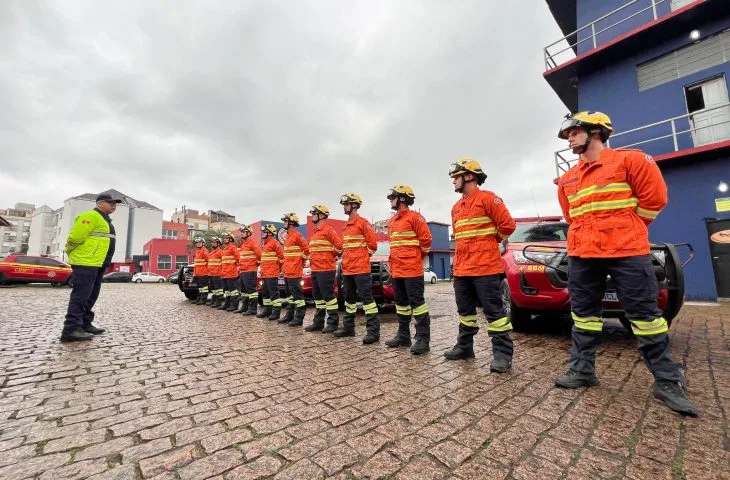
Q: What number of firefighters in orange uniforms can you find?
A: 11